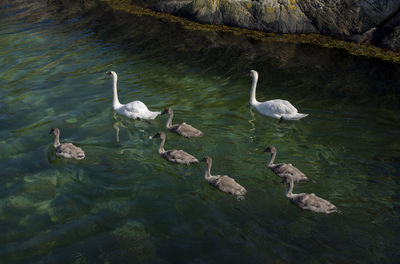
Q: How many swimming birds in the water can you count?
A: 8